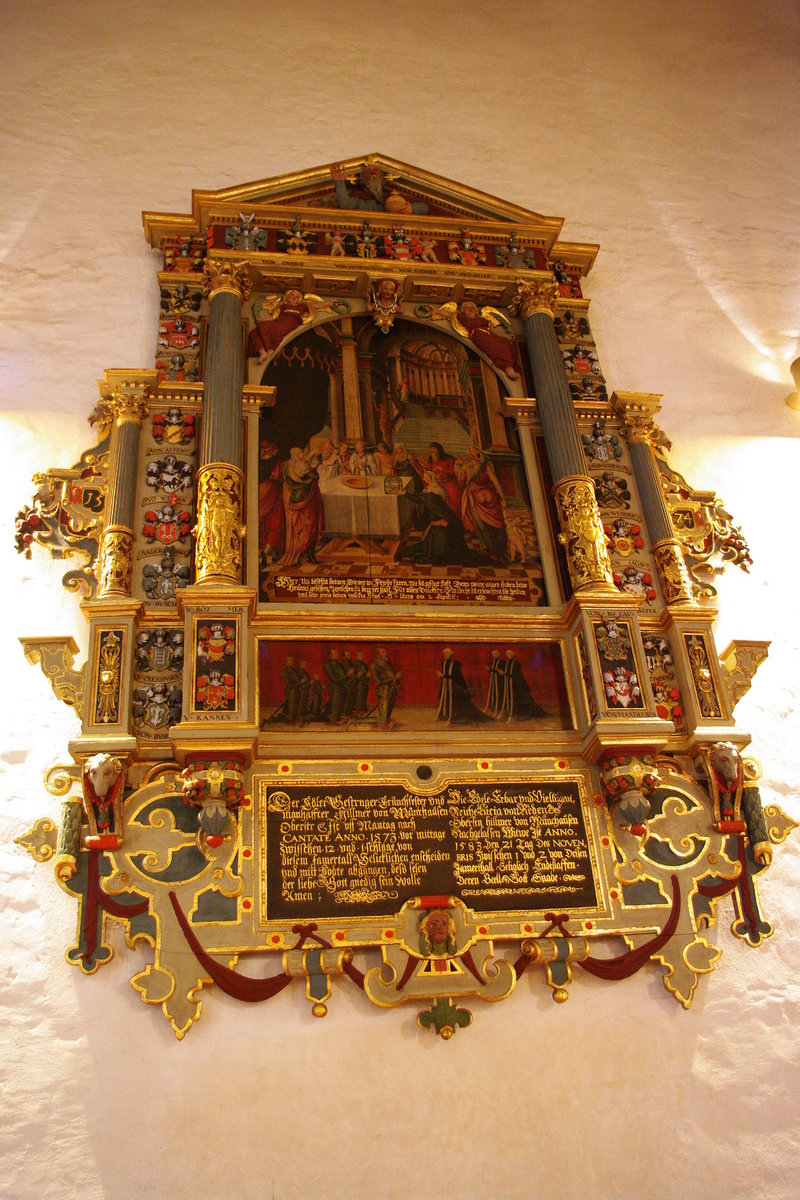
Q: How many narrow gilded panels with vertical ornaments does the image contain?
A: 2